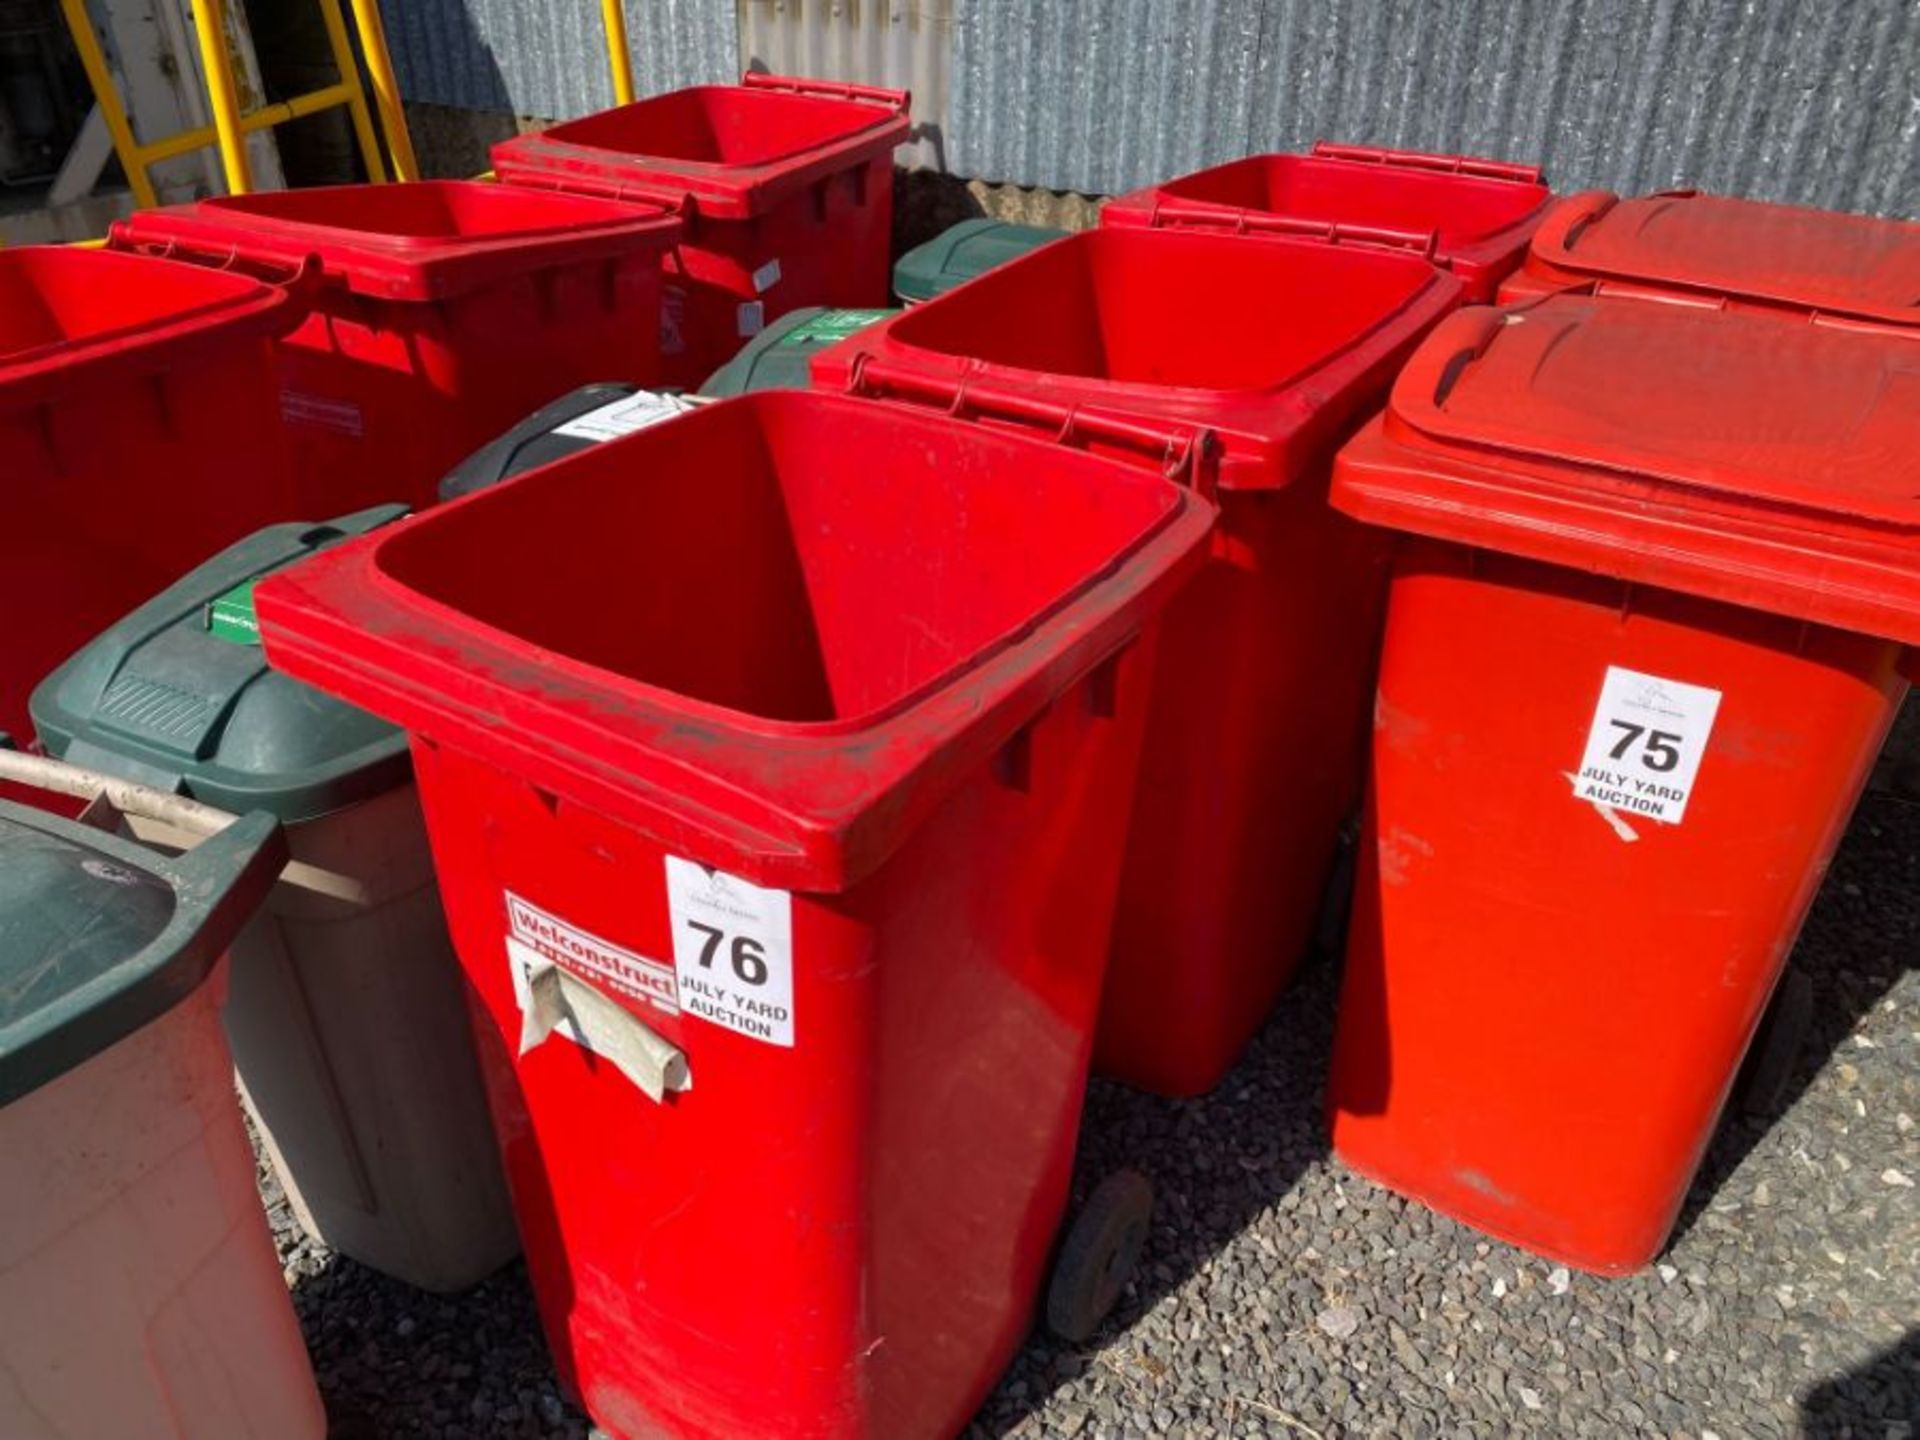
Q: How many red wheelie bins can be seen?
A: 8